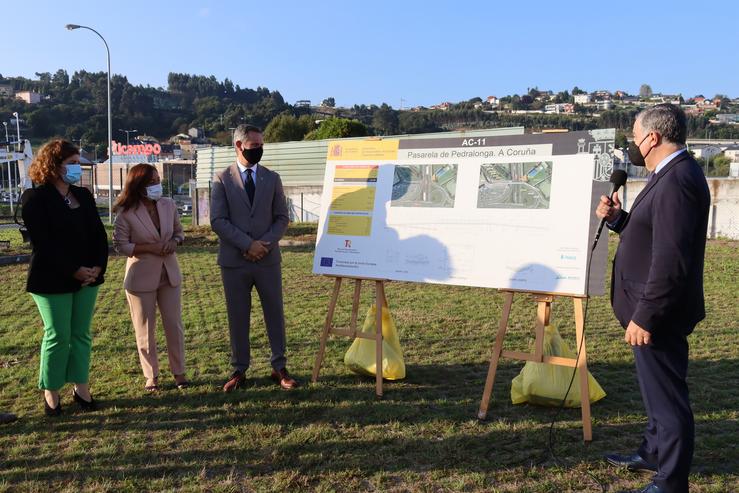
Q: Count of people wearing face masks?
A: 4